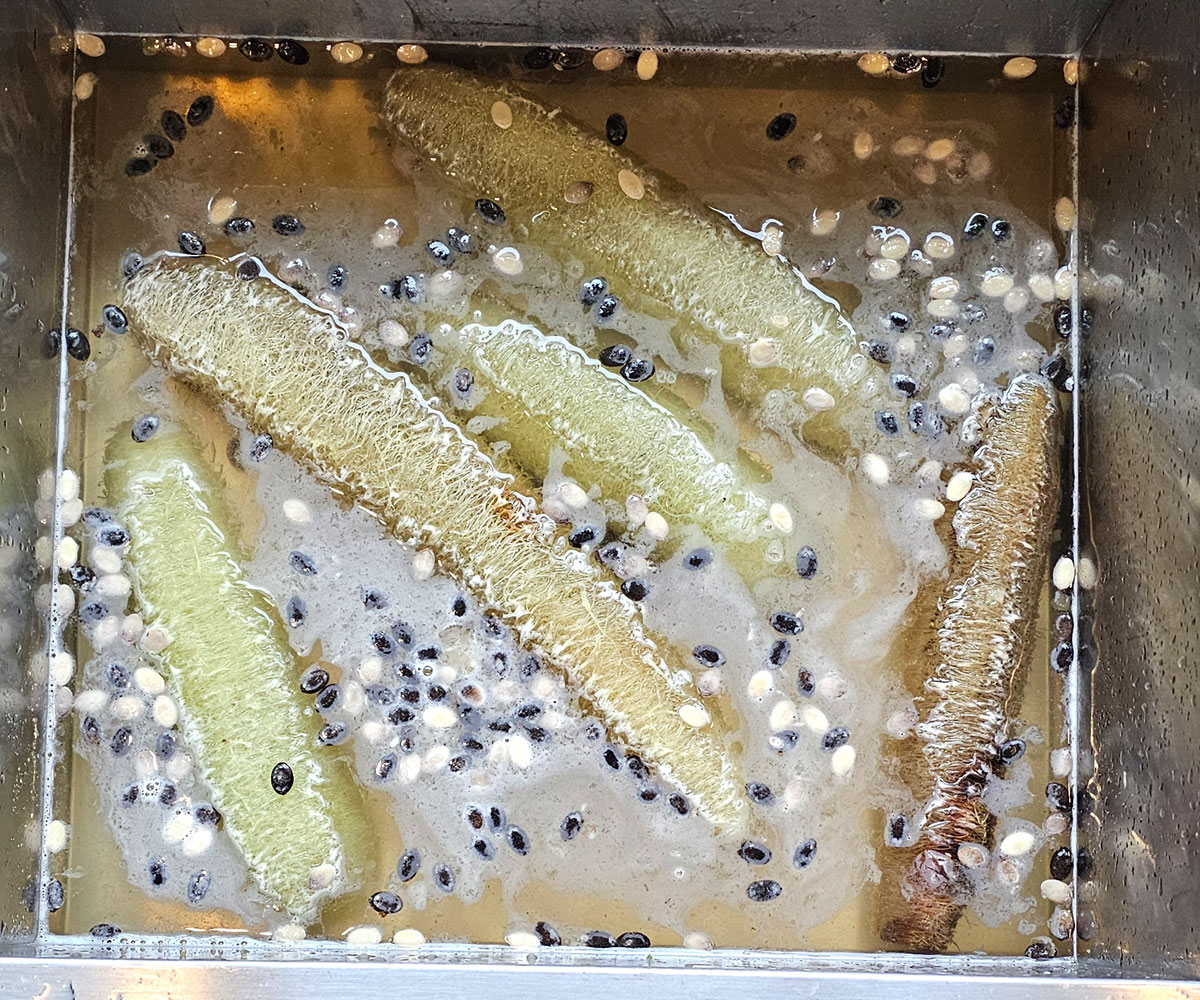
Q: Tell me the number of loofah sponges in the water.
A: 5